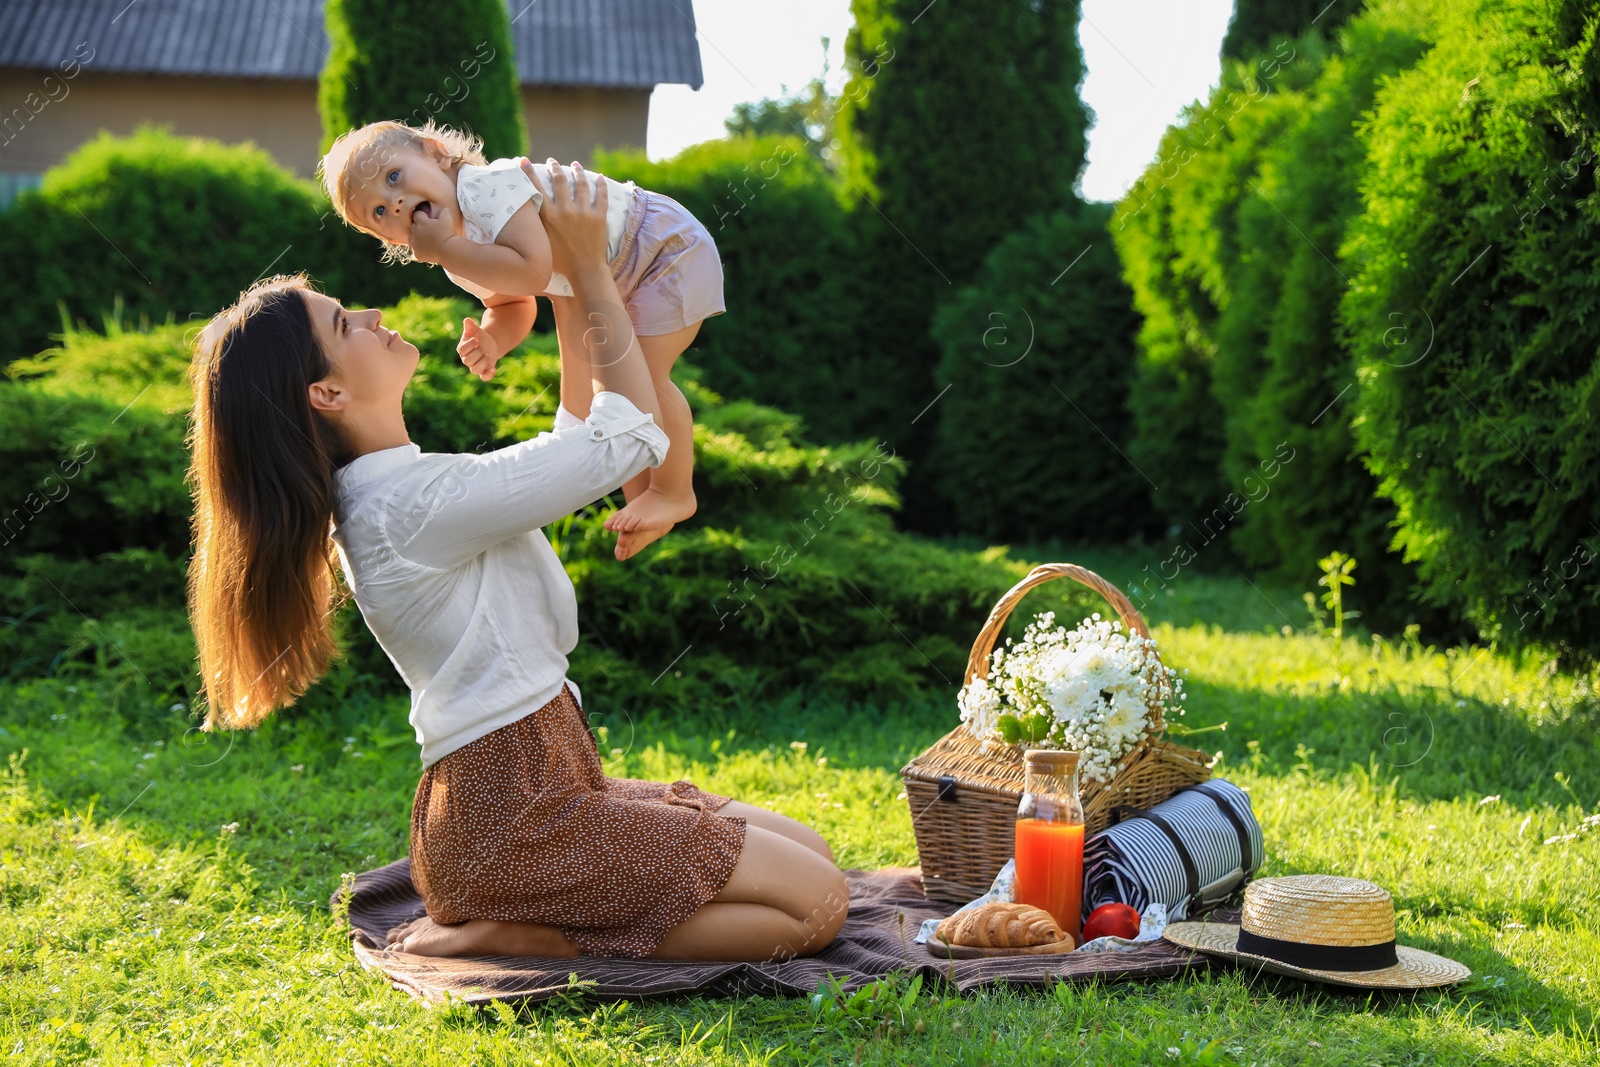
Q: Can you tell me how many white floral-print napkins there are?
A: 1